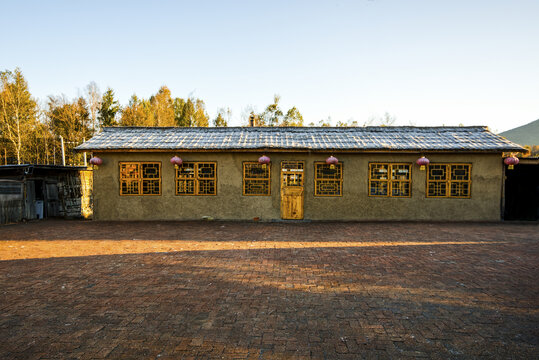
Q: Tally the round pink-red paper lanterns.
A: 6